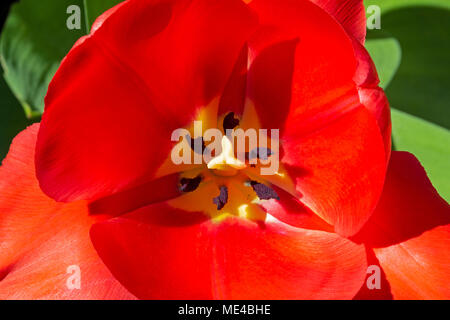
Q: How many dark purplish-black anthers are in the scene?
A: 6